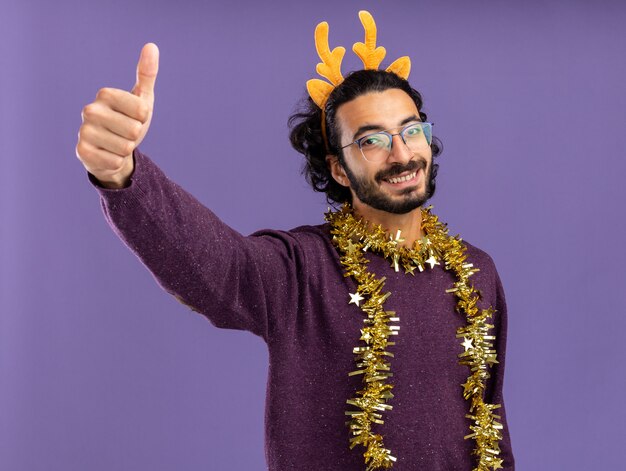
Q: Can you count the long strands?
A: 2